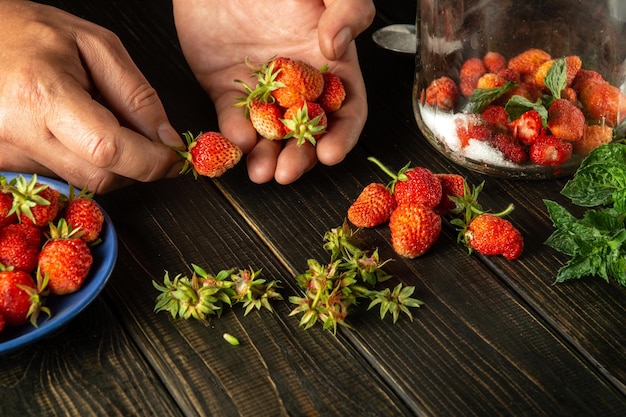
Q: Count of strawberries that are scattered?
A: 5